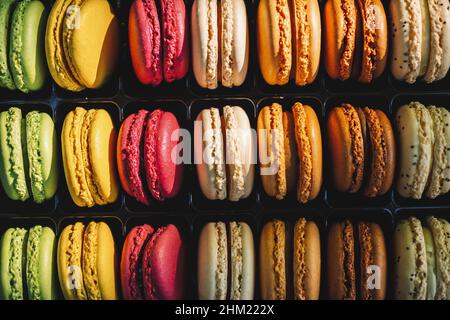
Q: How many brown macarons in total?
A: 3